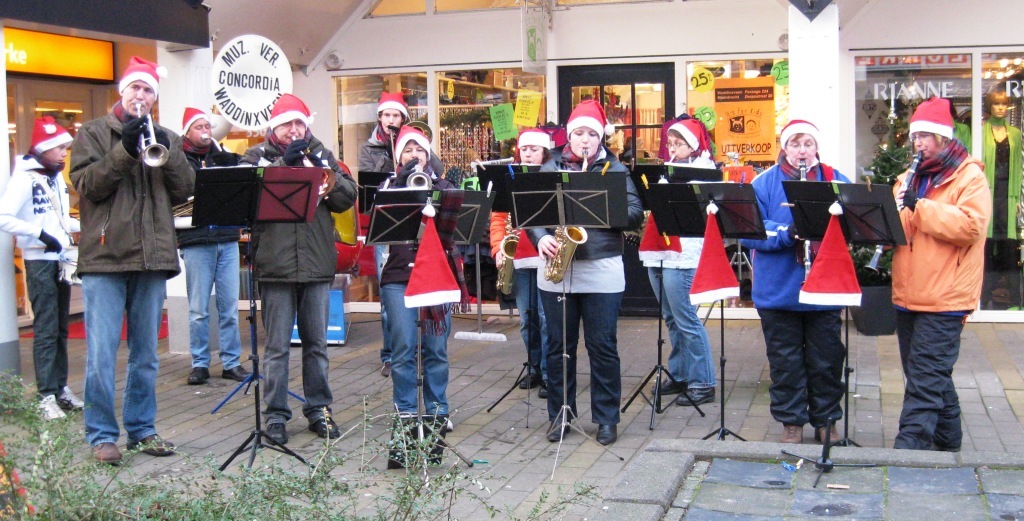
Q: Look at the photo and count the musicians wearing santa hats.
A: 11